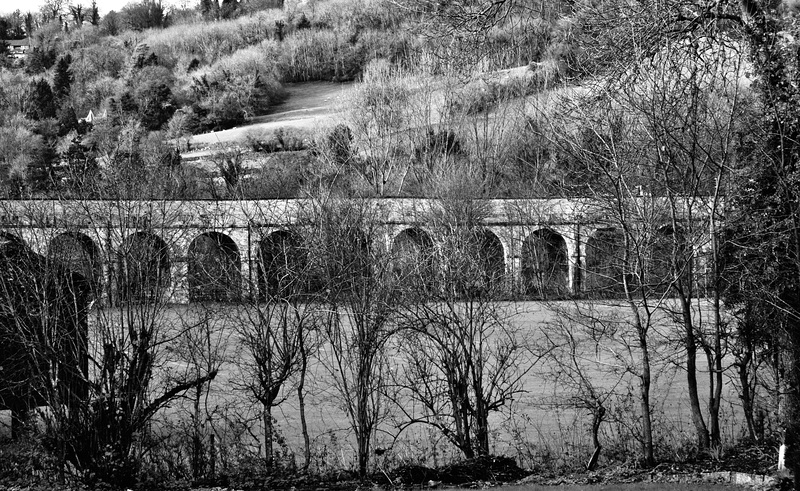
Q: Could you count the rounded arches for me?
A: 11